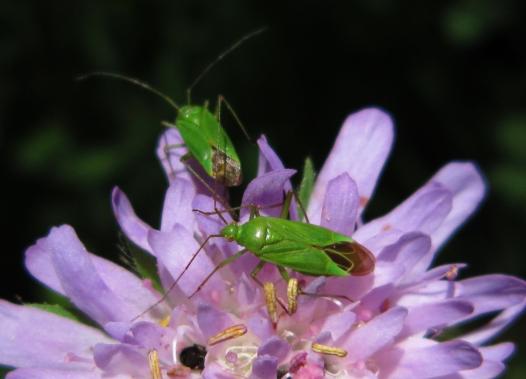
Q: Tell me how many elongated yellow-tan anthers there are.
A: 5